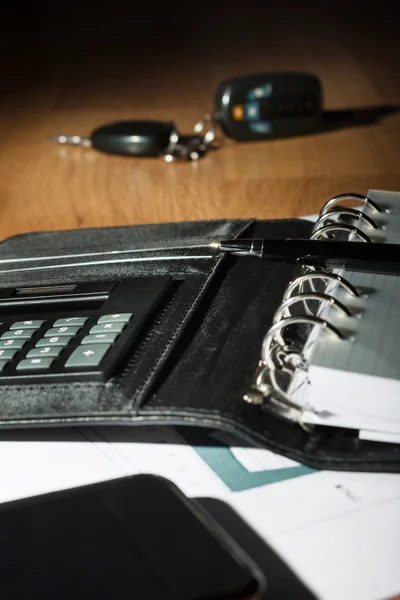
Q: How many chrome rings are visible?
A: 6